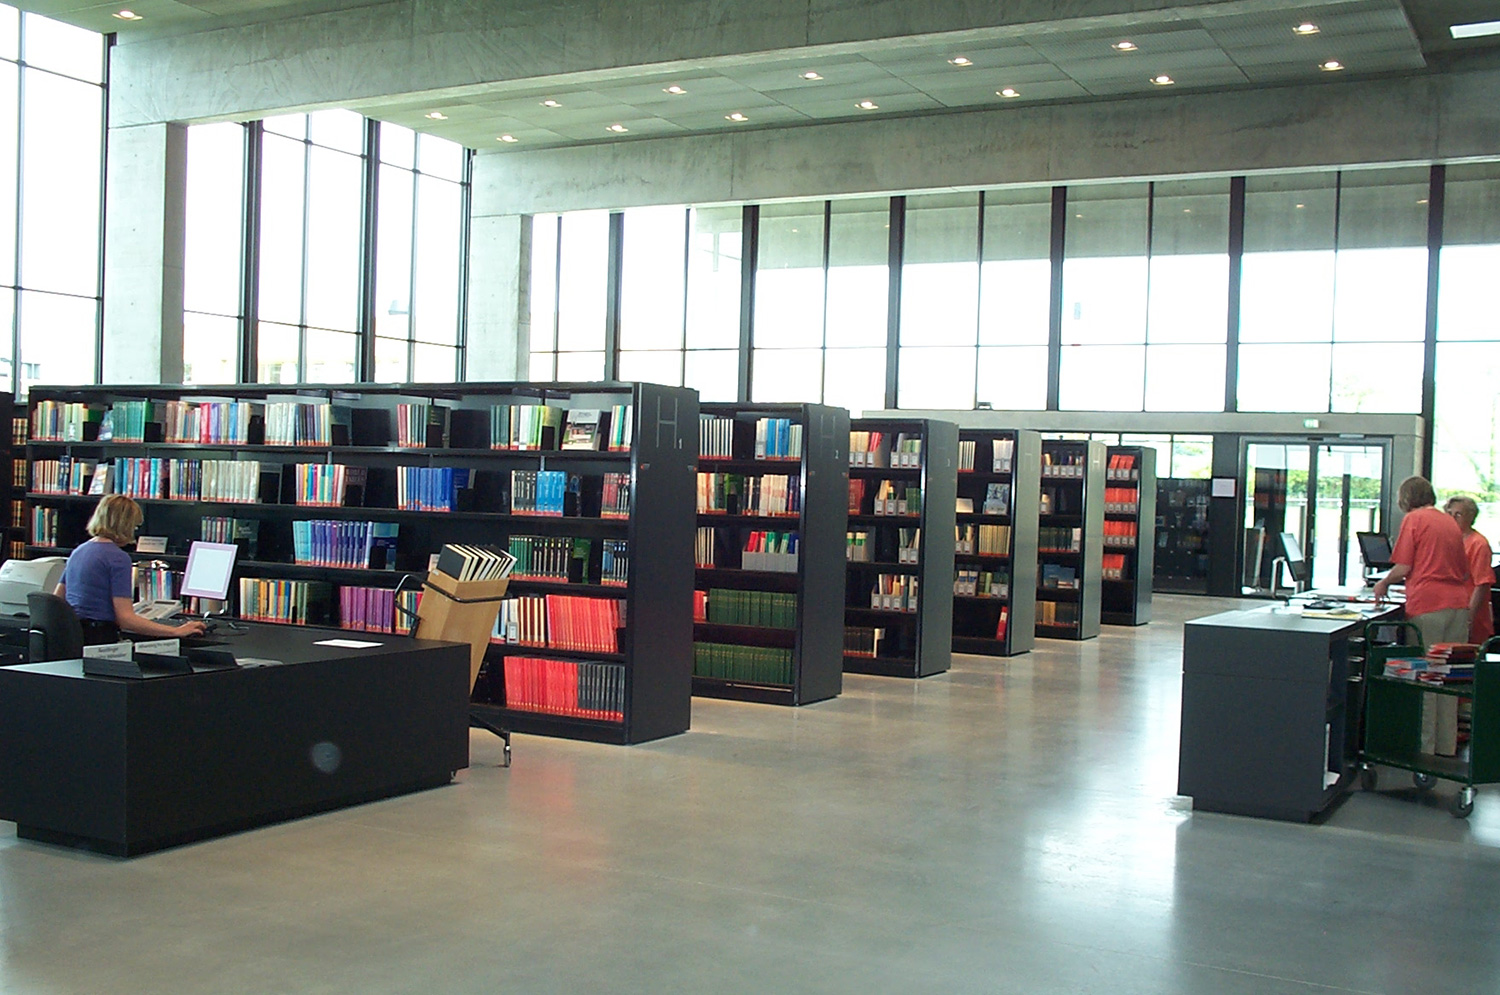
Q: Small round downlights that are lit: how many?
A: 15